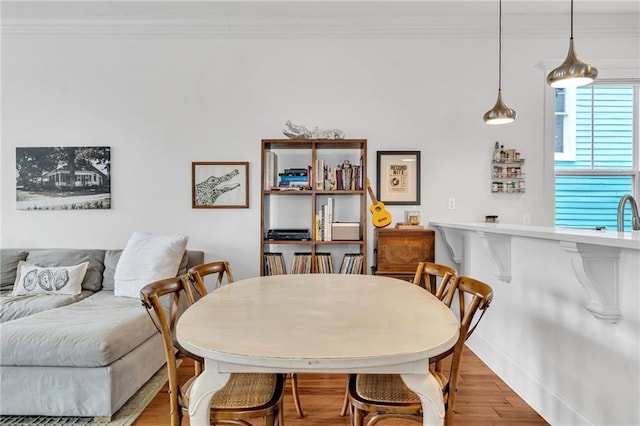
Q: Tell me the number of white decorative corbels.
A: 3